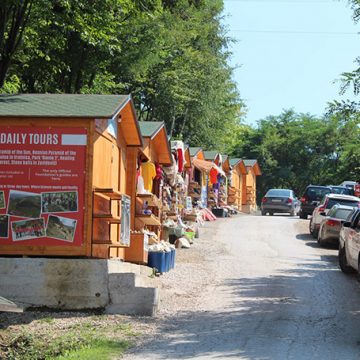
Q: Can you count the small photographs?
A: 6